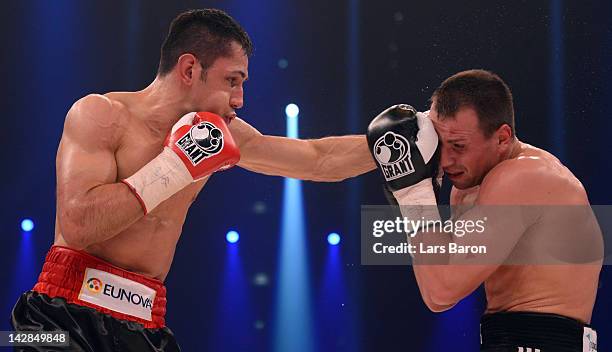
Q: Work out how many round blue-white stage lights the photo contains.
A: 4